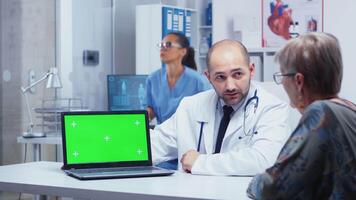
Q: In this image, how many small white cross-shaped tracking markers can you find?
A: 5